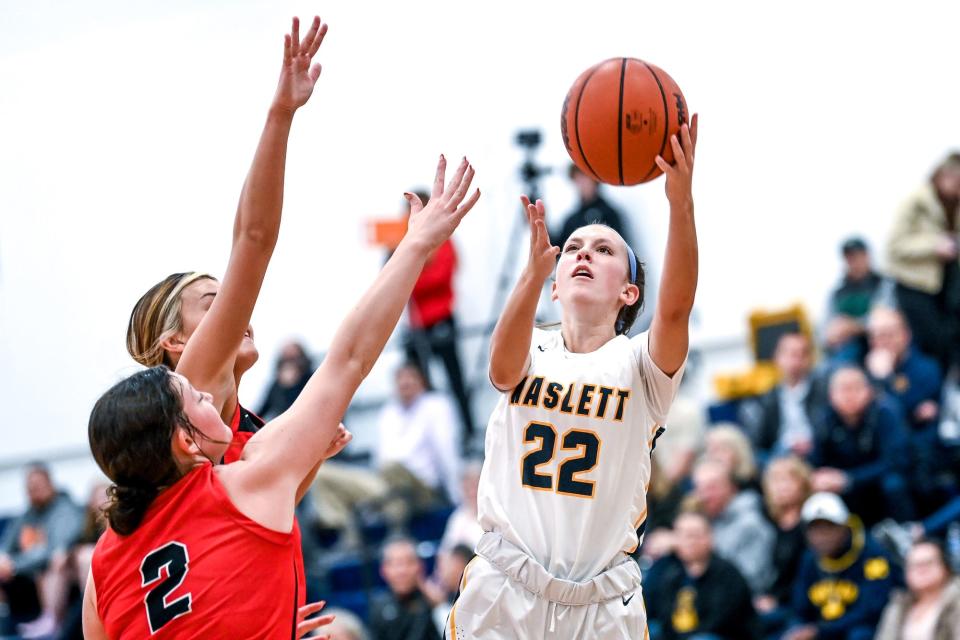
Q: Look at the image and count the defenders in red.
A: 2